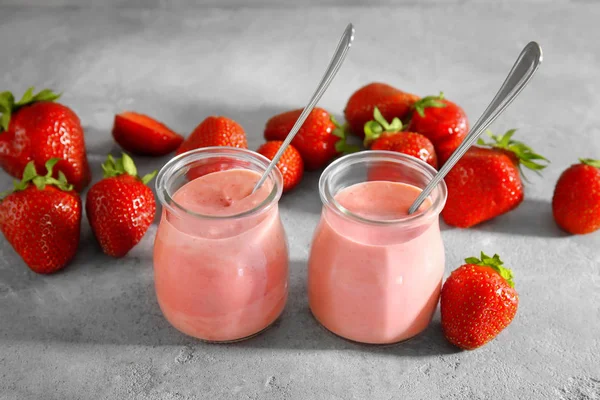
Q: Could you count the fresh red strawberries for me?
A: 13